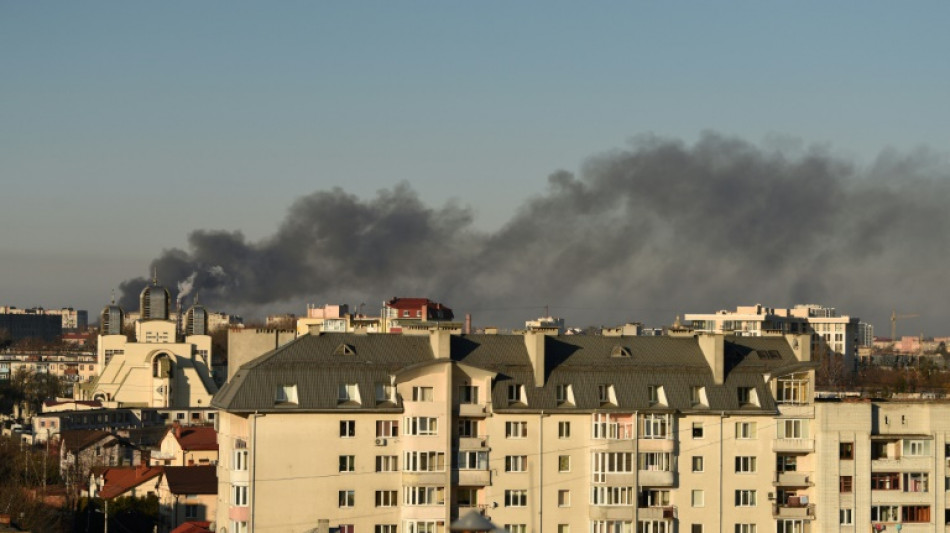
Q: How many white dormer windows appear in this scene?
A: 9